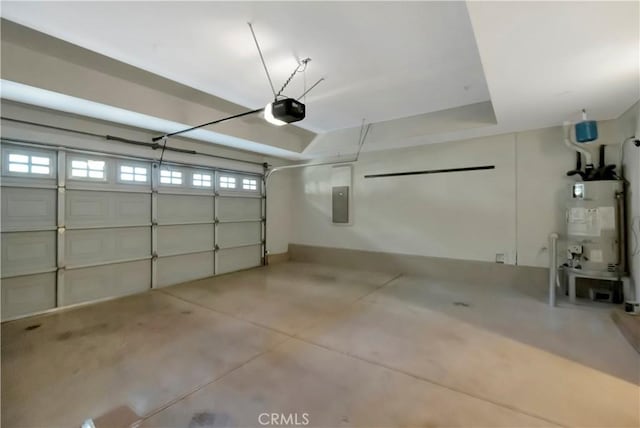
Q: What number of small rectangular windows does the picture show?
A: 7